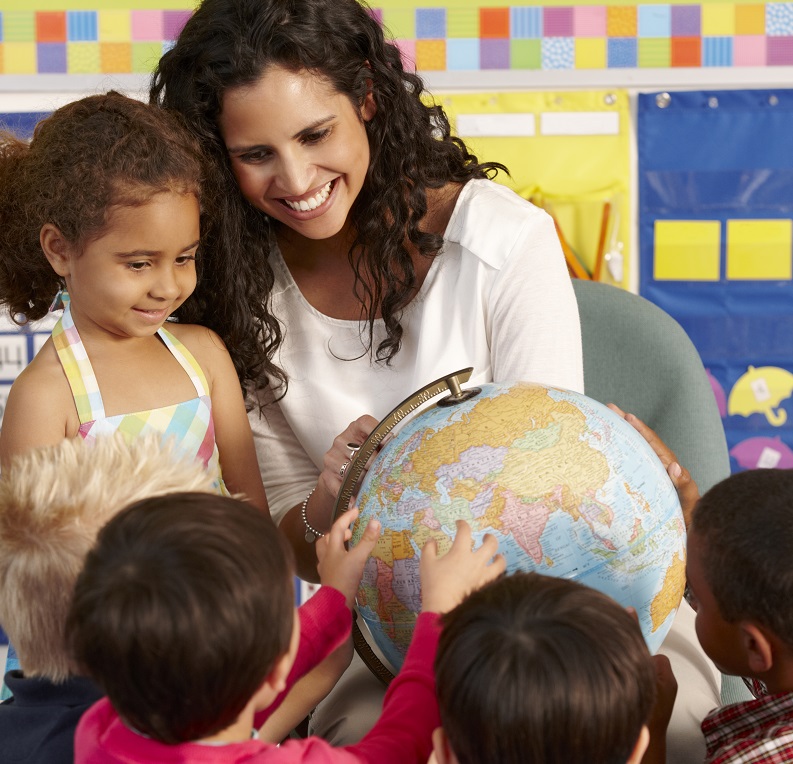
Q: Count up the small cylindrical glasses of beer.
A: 0